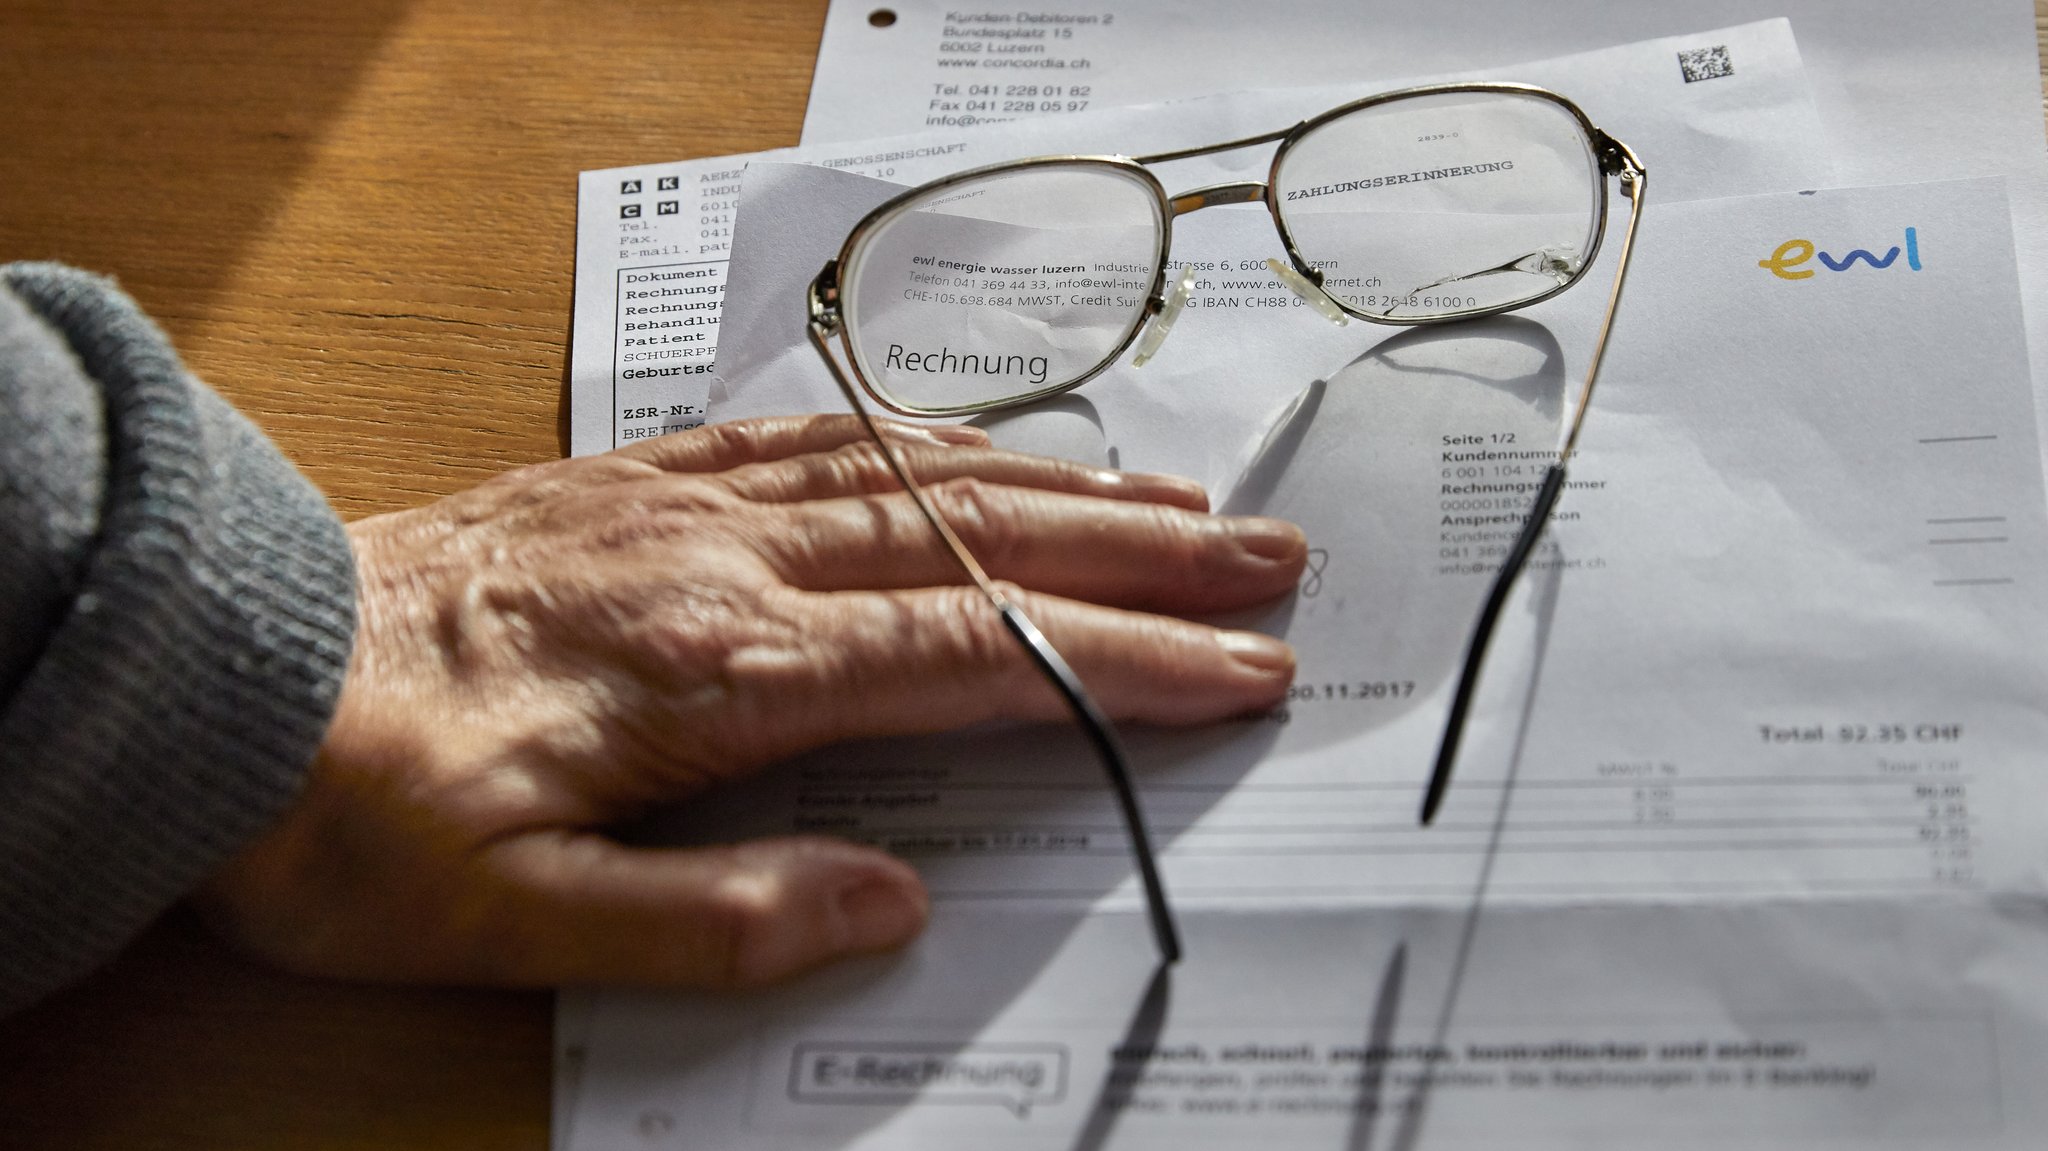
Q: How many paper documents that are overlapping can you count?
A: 3